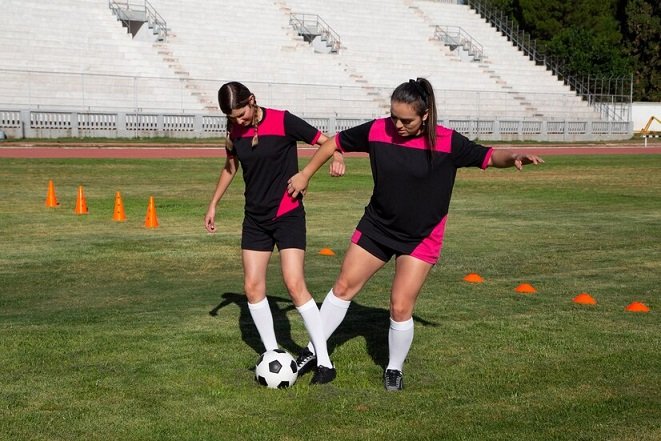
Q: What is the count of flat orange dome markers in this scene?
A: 5